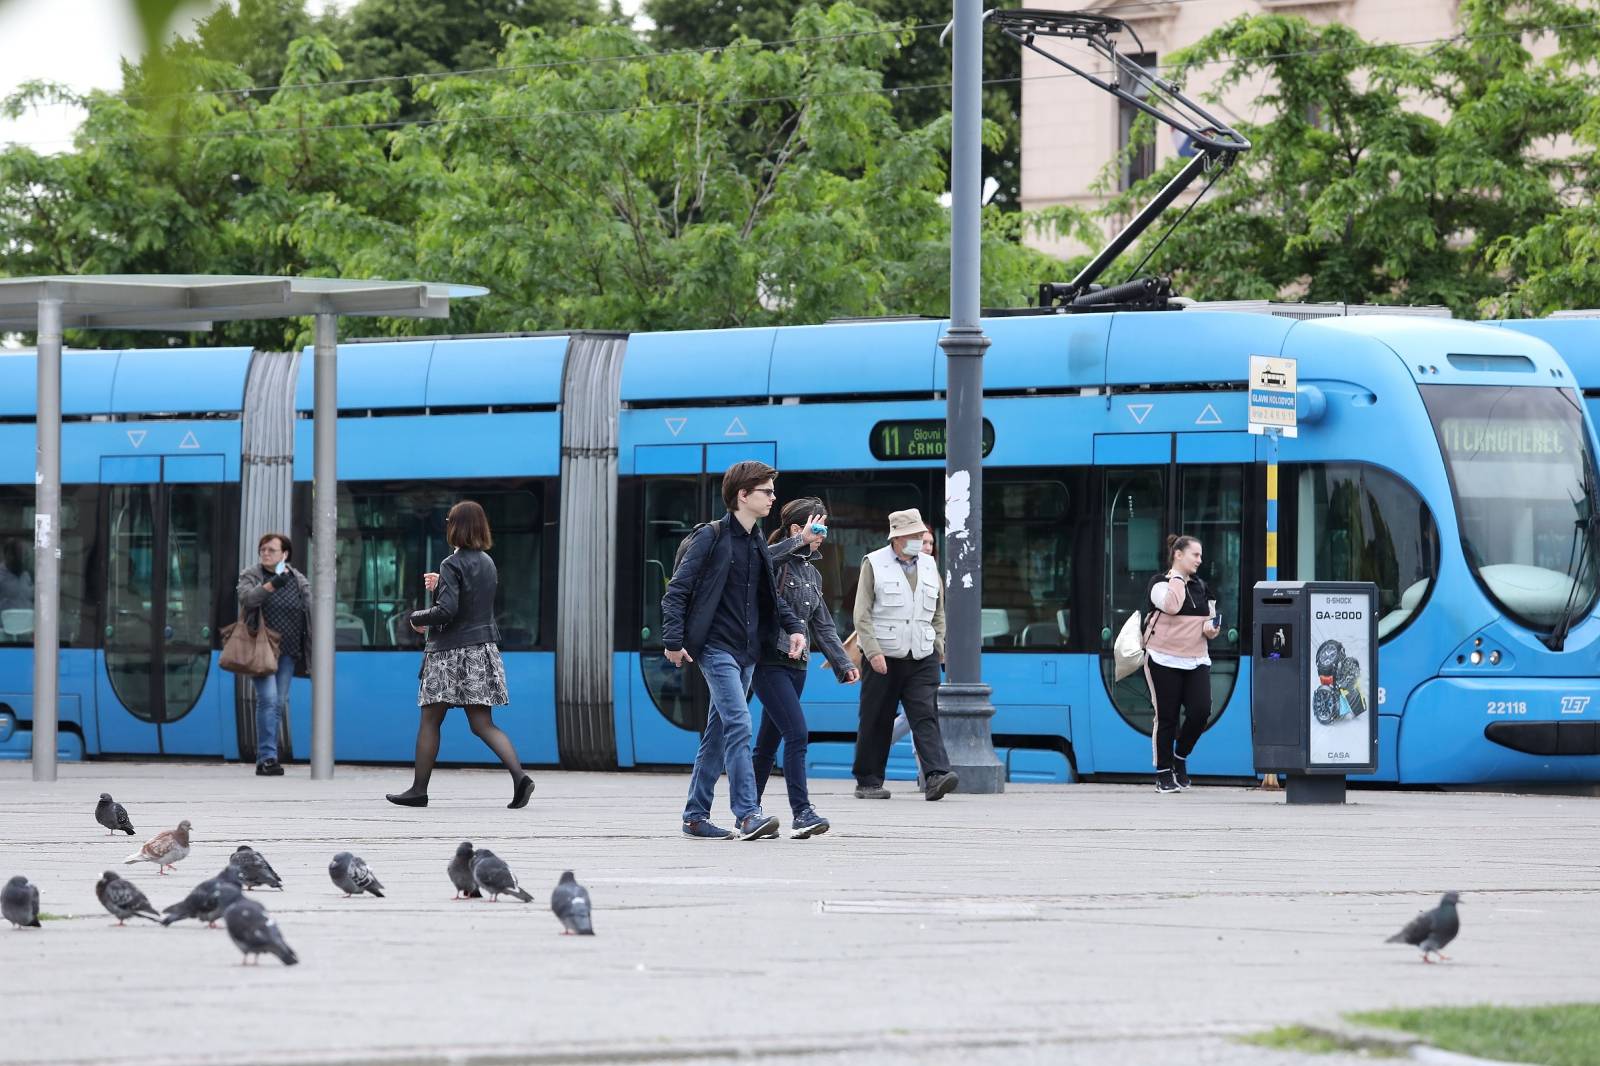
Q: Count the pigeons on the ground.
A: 12